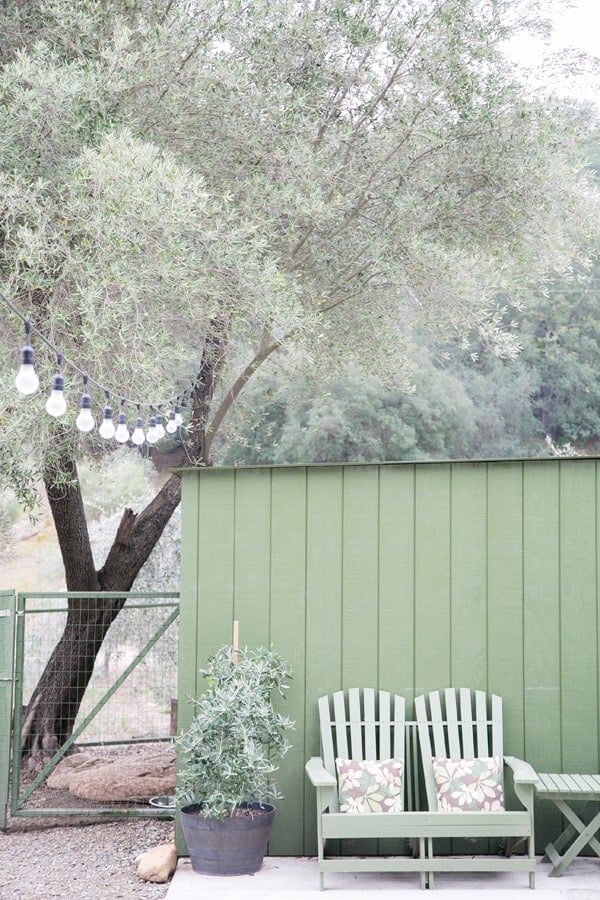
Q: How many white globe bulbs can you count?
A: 10